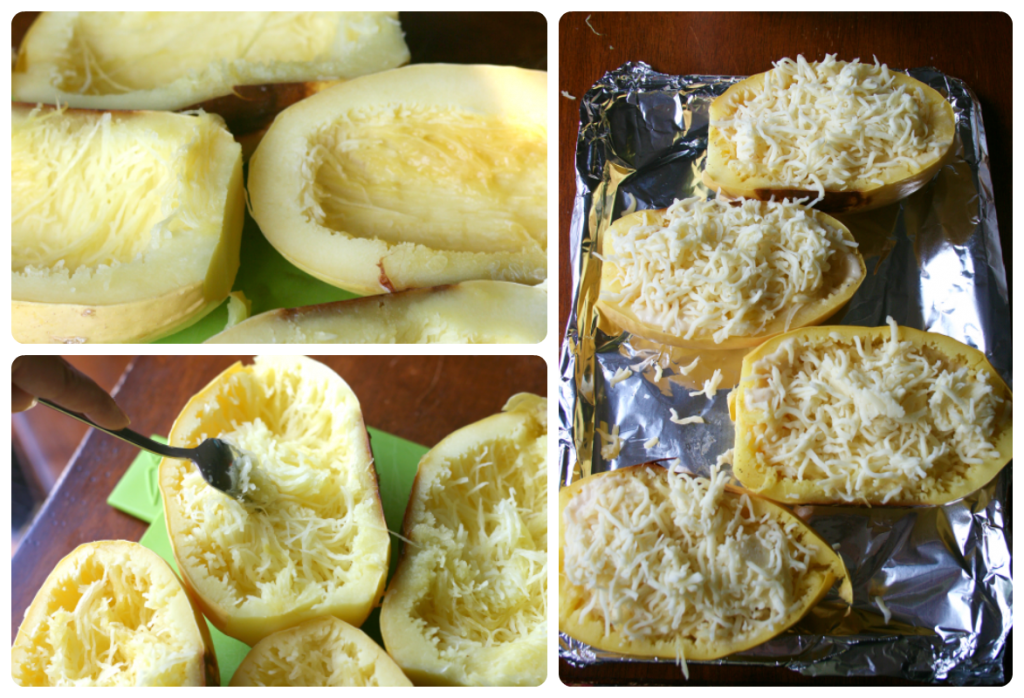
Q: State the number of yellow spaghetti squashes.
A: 12